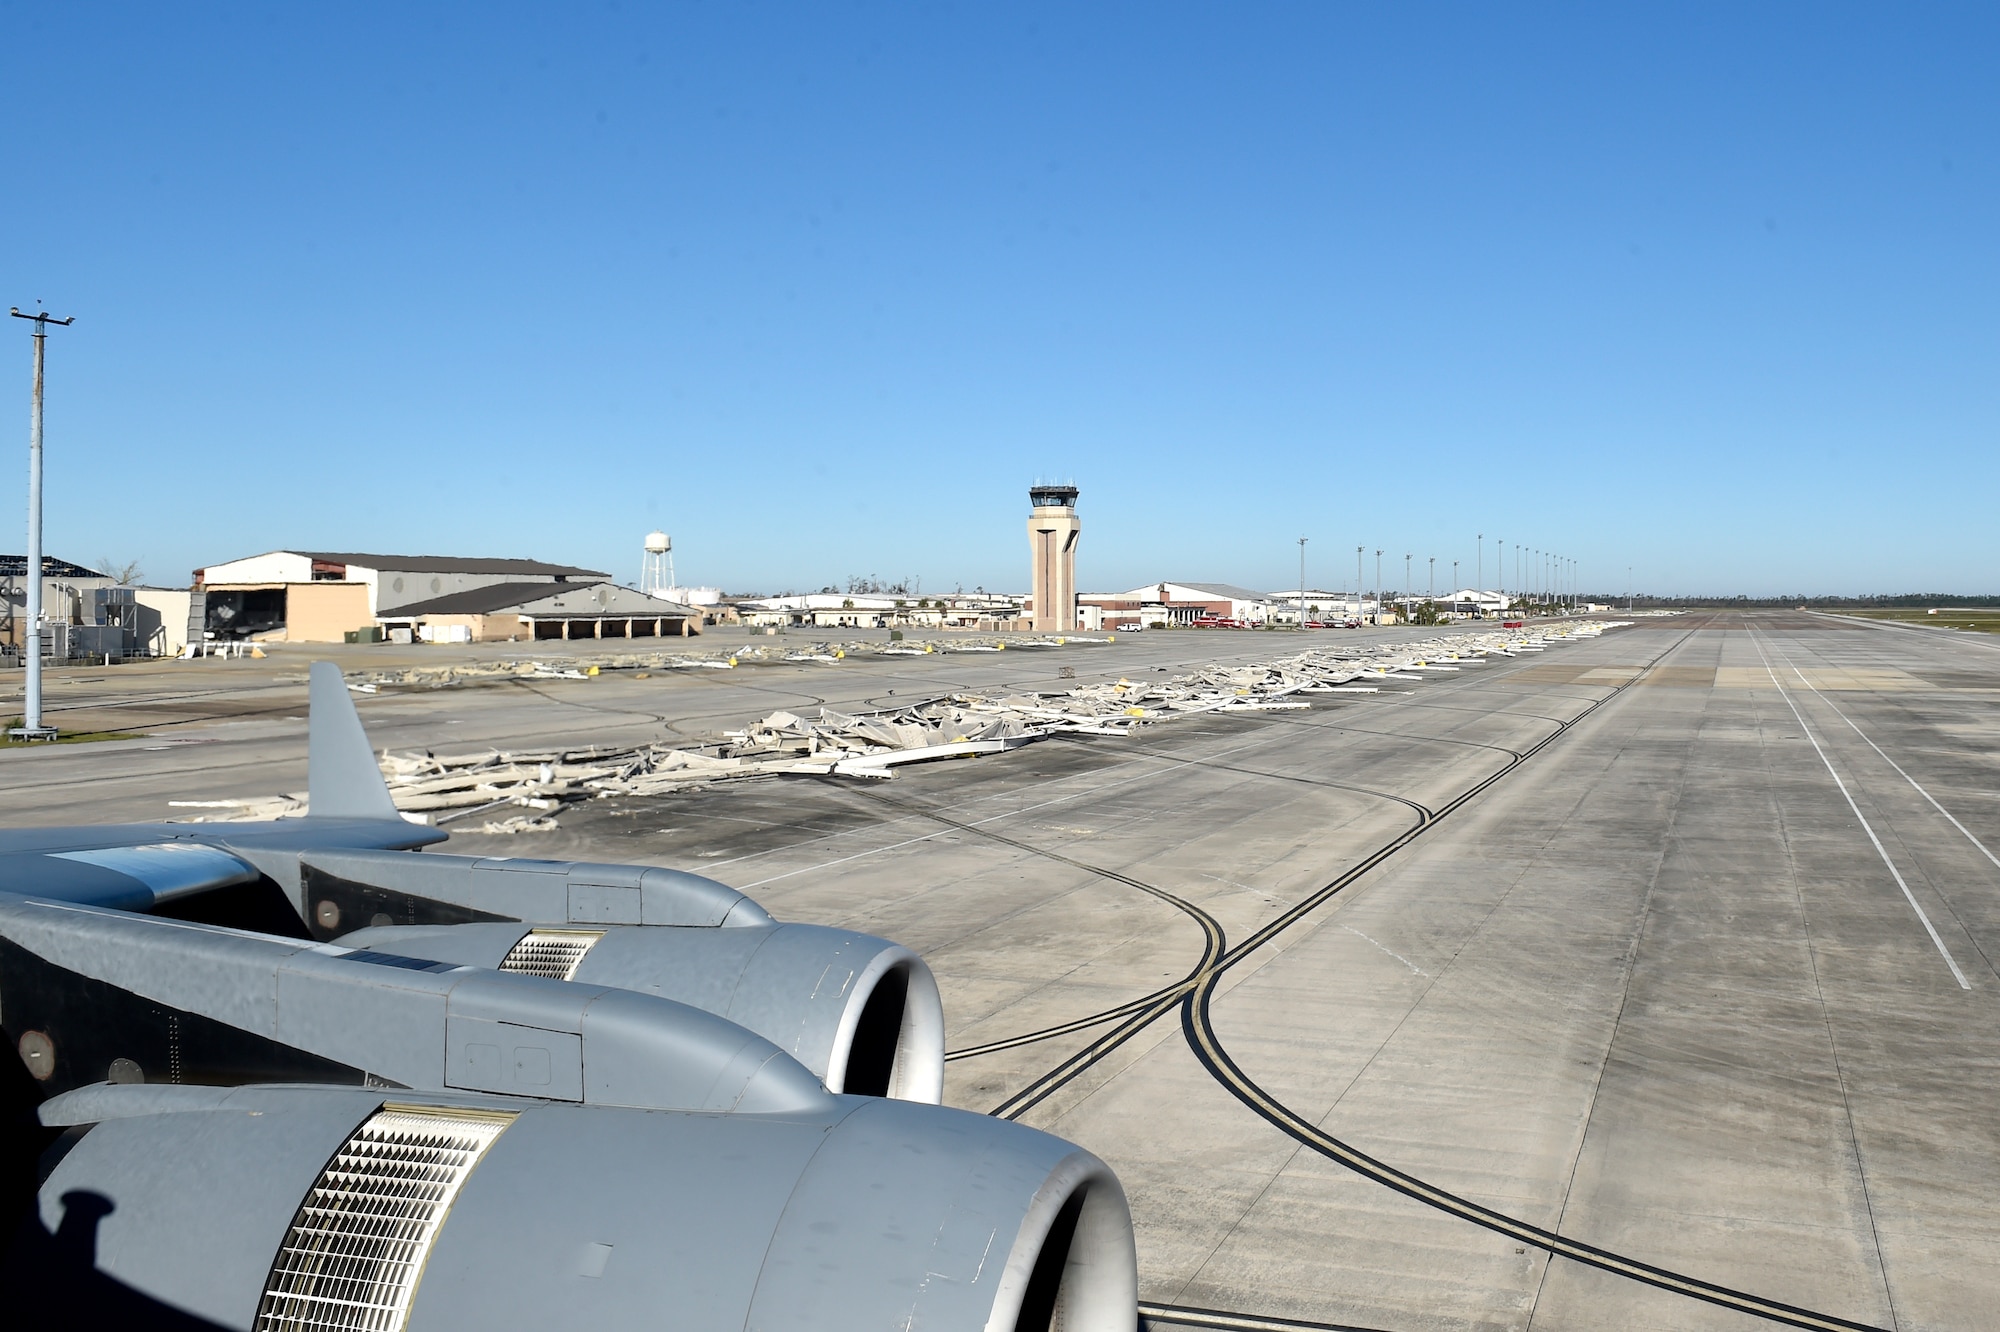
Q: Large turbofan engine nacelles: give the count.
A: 2